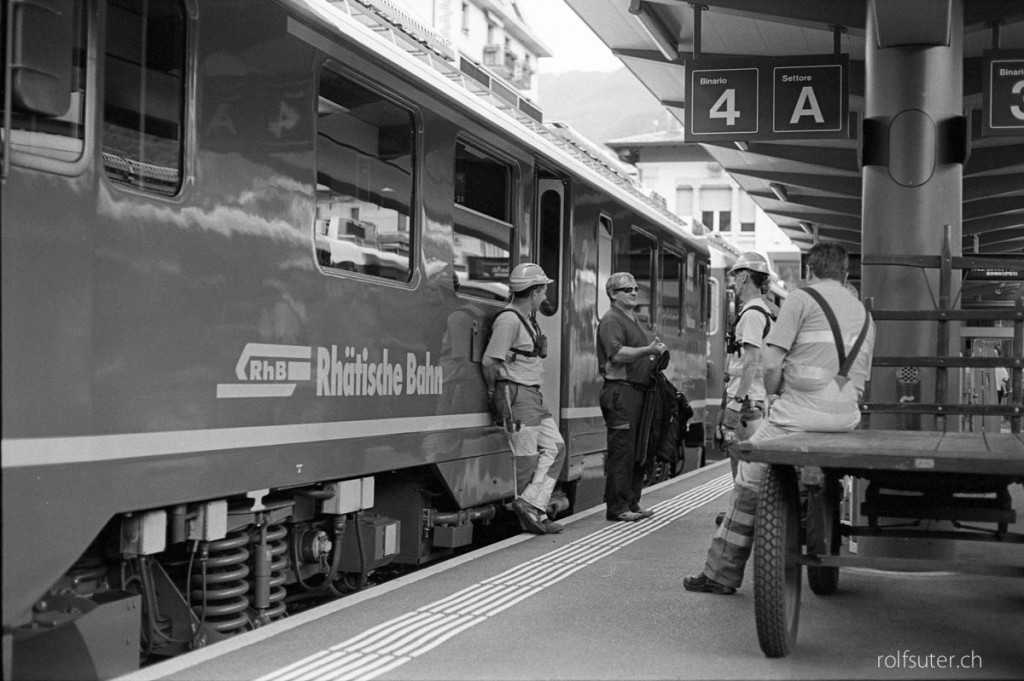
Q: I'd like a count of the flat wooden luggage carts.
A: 1